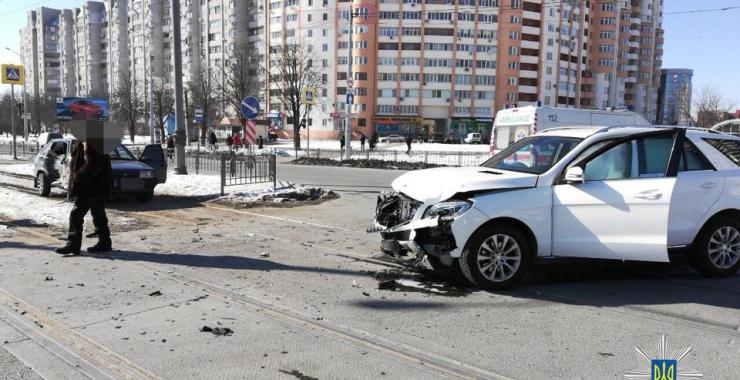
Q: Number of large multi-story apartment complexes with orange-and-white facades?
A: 1